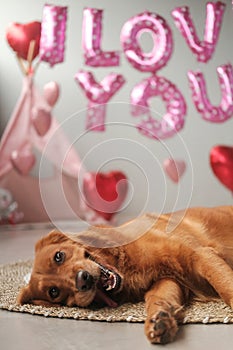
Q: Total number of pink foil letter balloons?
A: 7